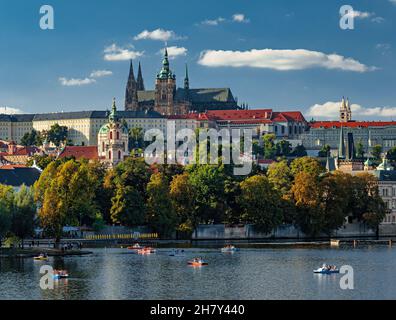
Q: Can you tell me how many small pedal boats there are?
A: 7